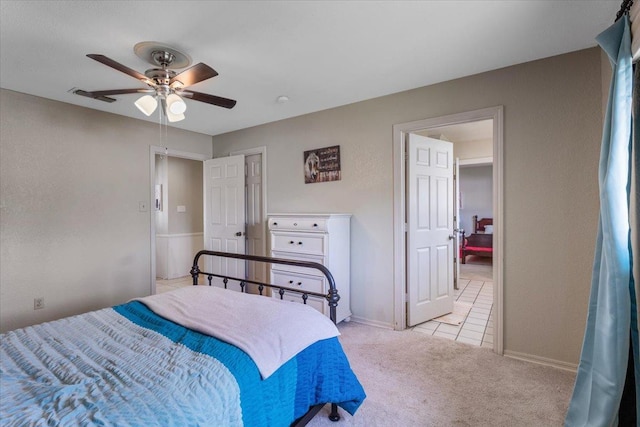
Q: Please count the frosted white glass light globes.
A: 3